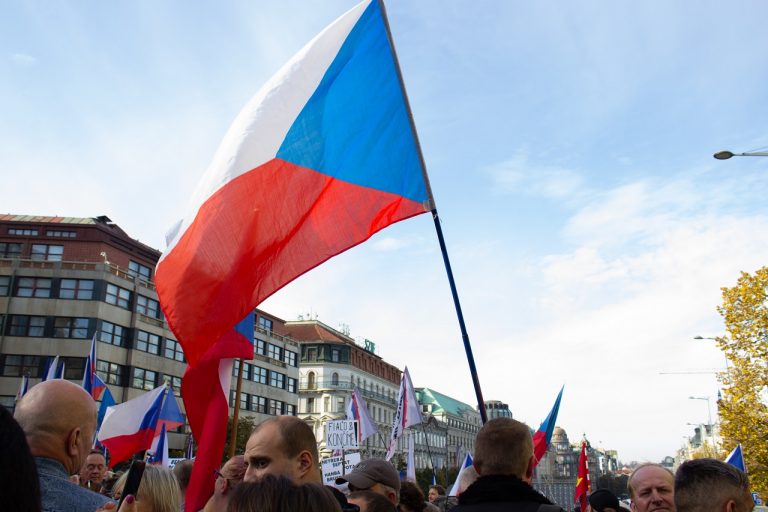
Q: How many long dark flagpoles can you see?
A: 1